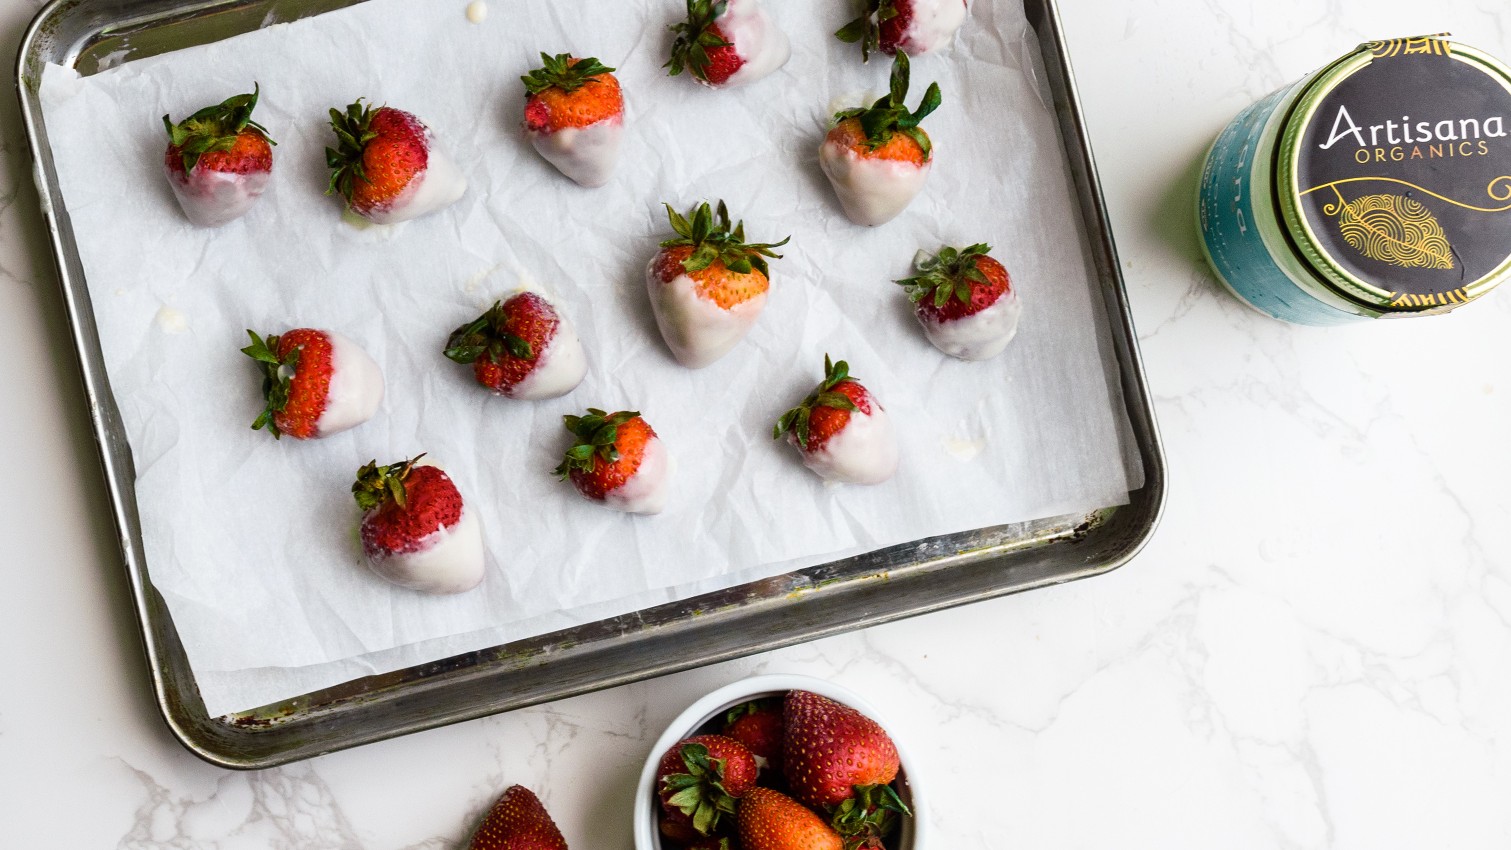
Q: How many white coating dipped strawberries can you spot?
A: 13